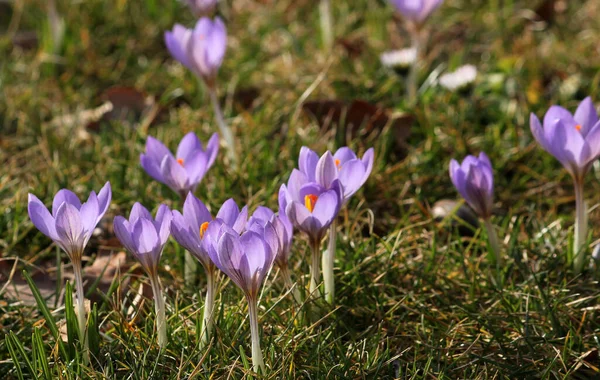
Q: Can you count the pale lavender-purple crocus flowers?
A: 13